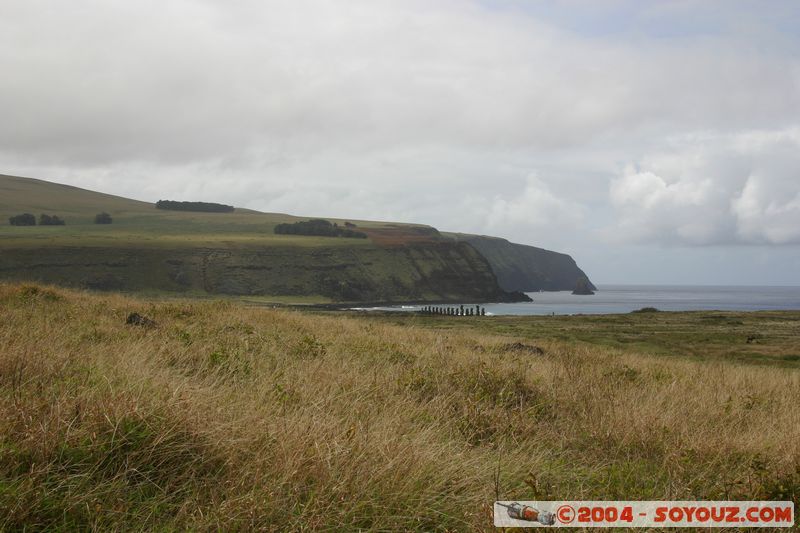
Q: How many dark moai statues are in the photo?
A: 15